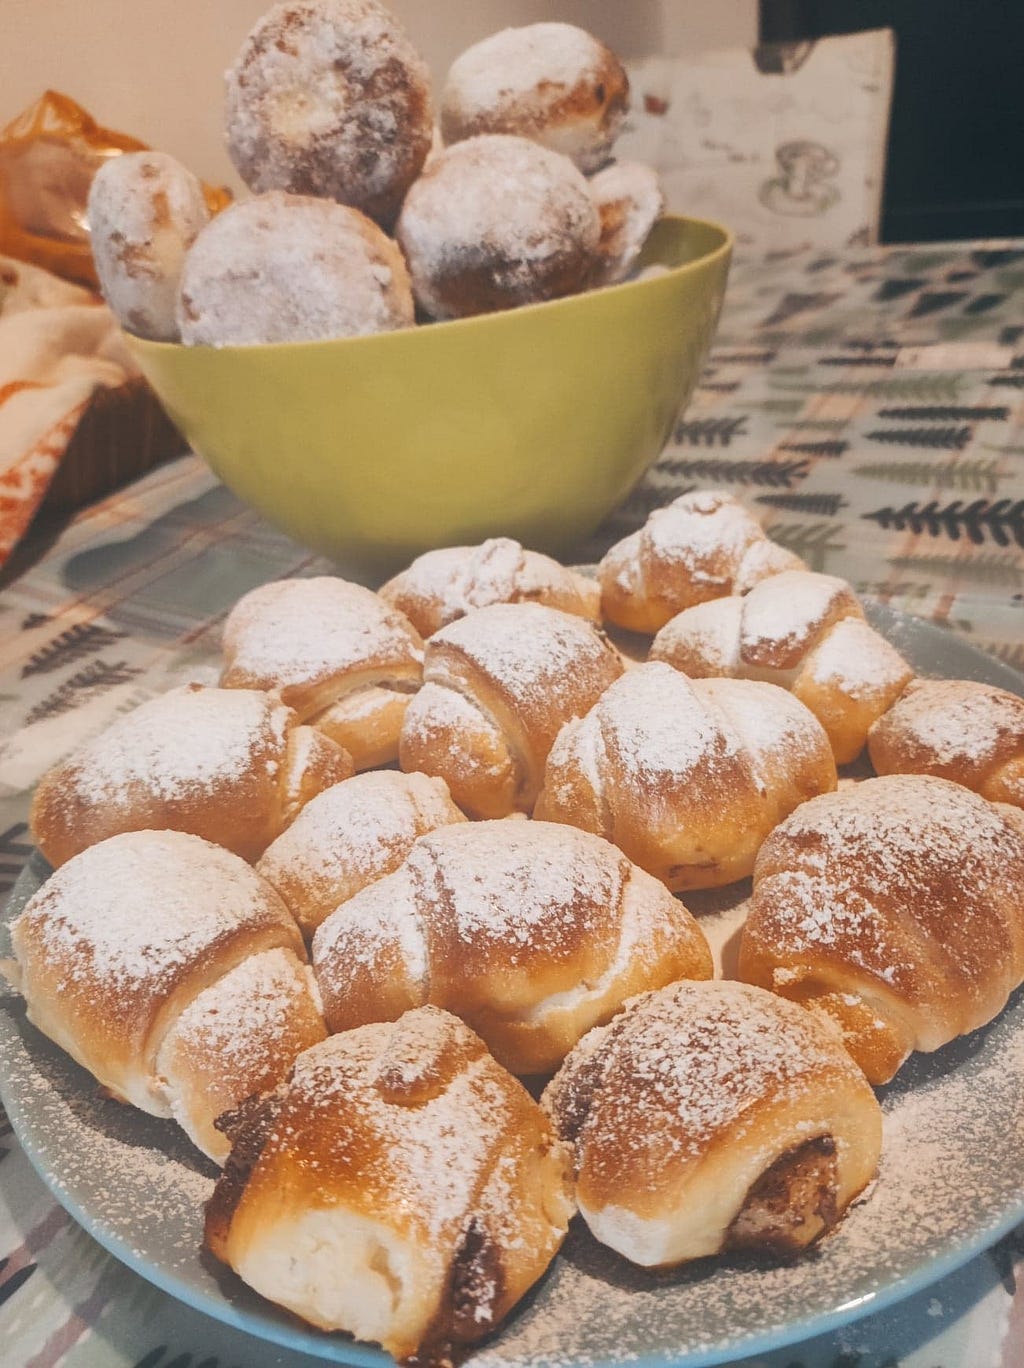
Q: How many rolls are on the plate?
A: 14